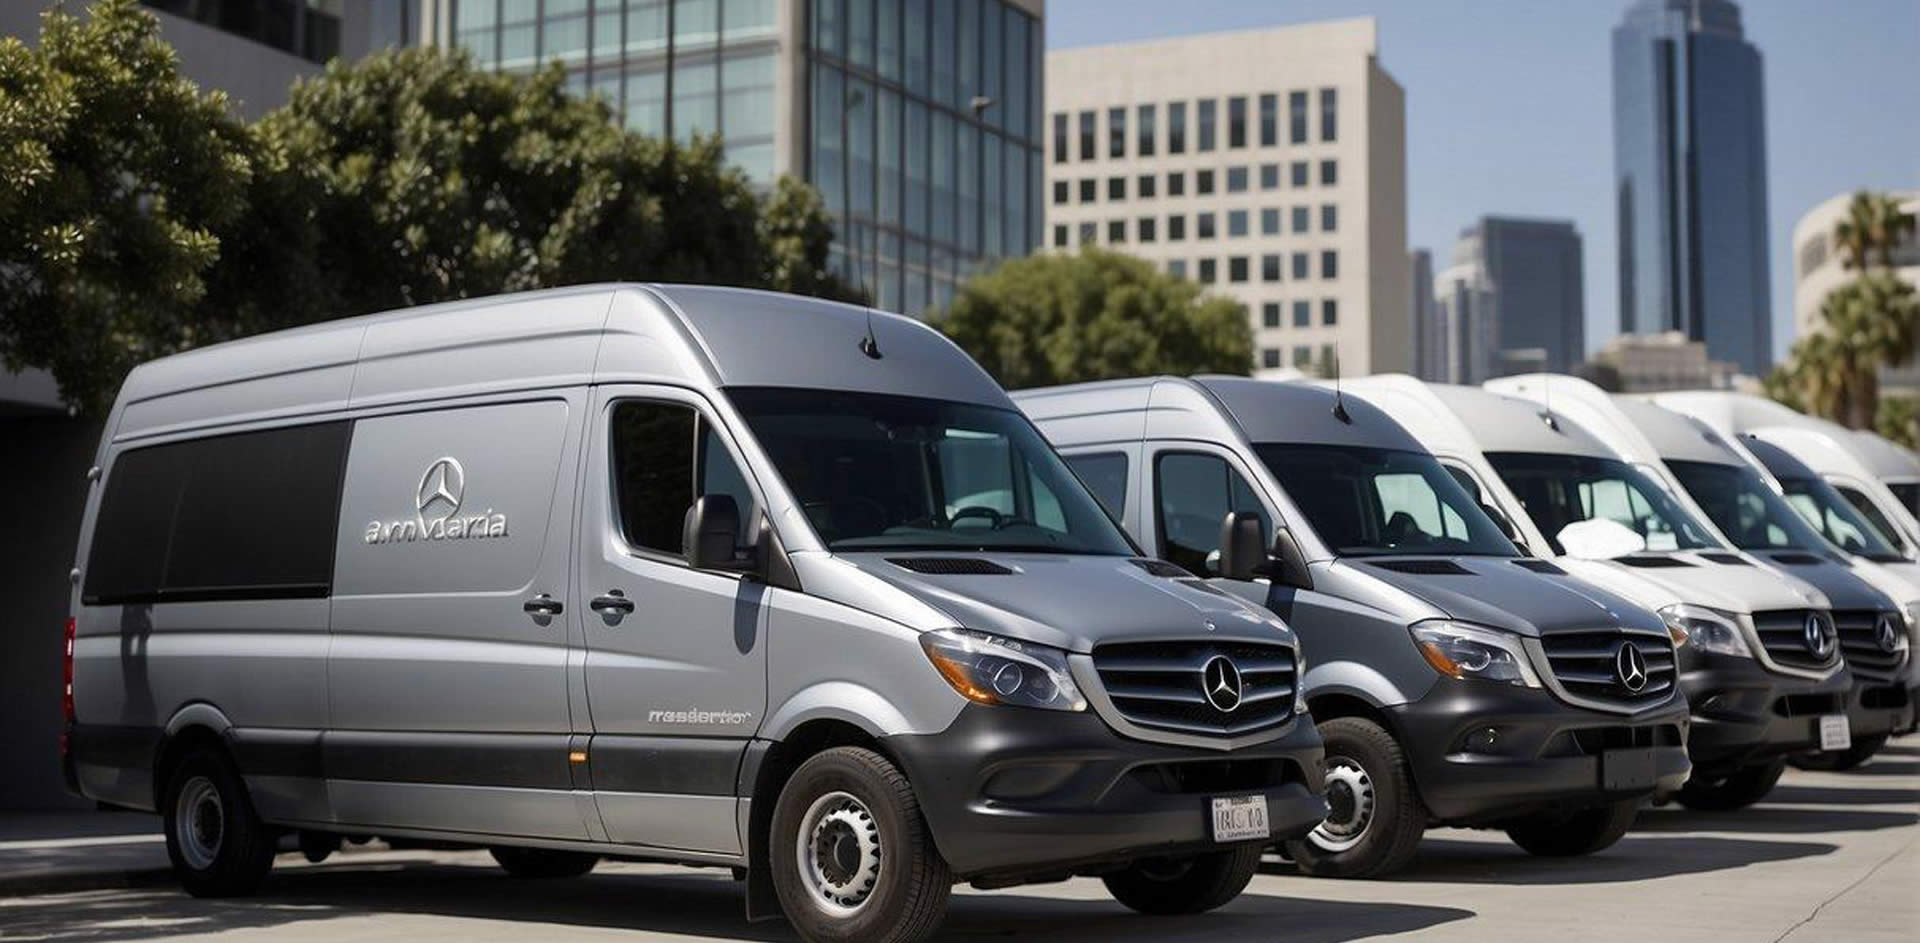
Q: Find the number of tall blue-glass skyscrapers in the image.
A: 1